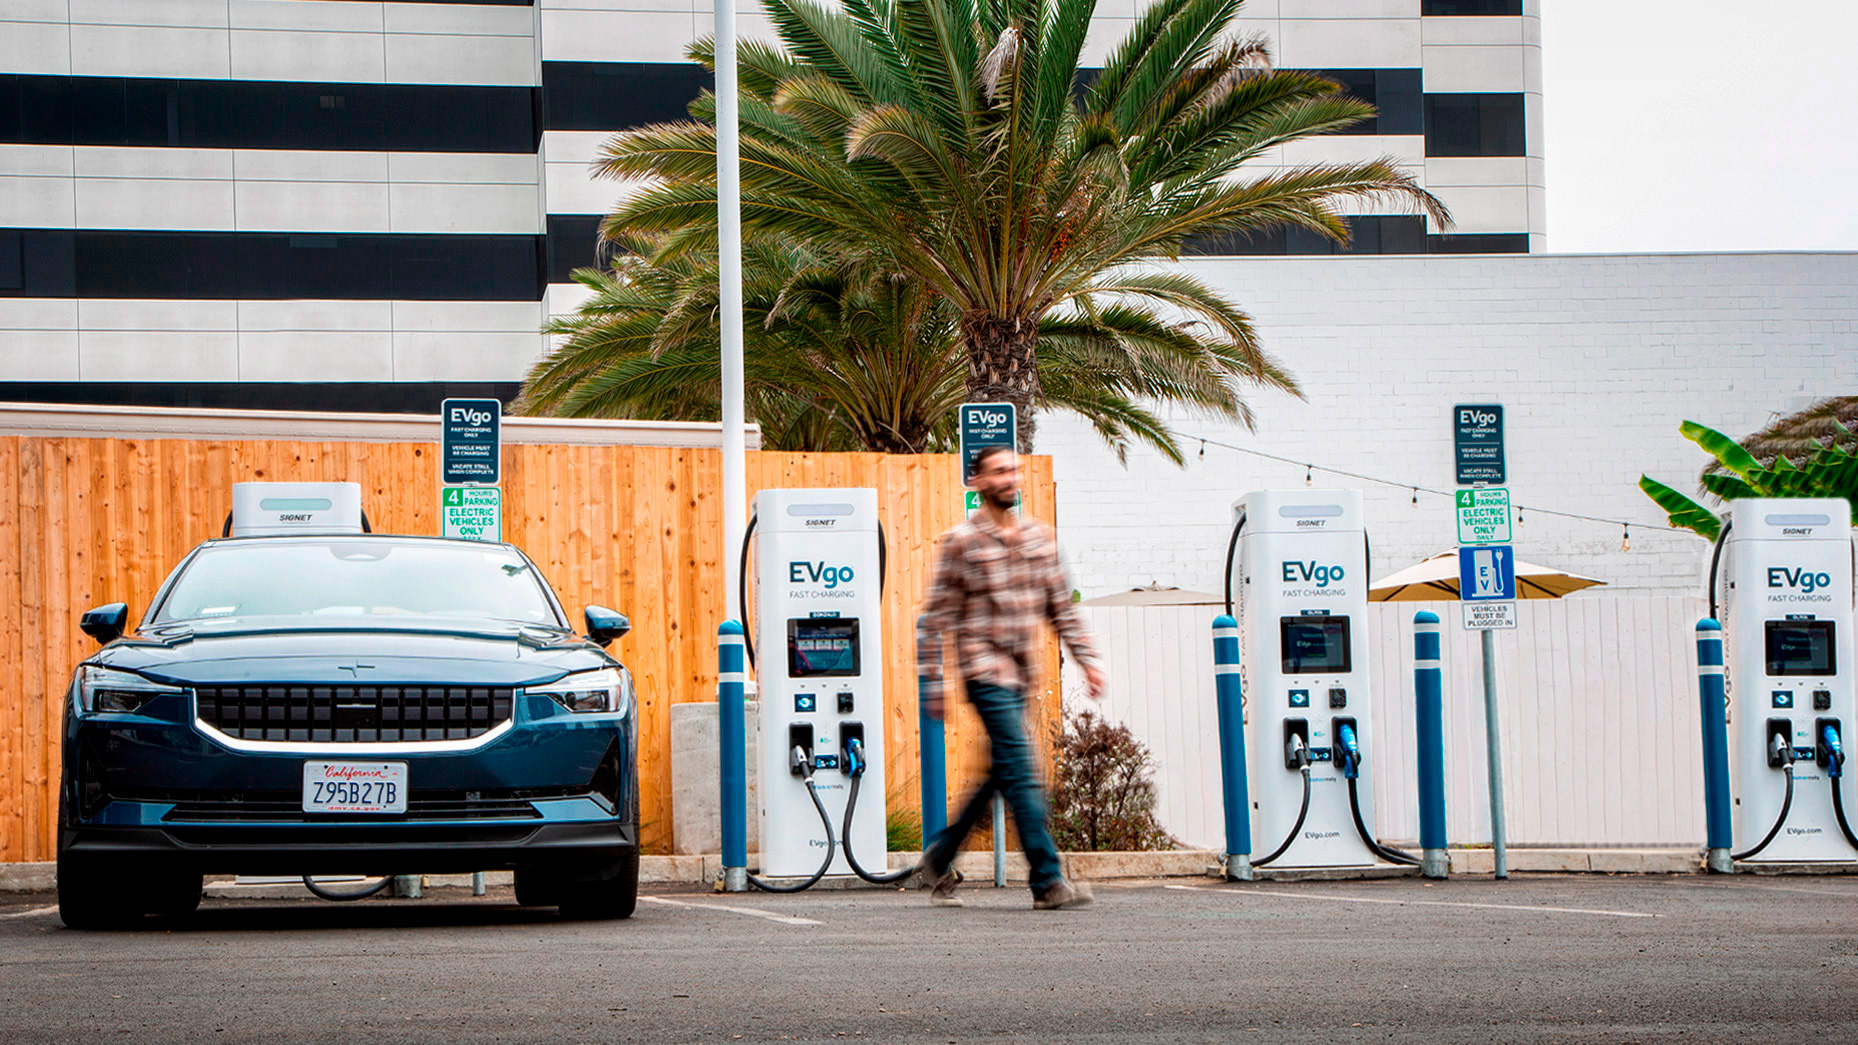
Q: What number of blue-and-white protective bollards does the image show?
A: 5